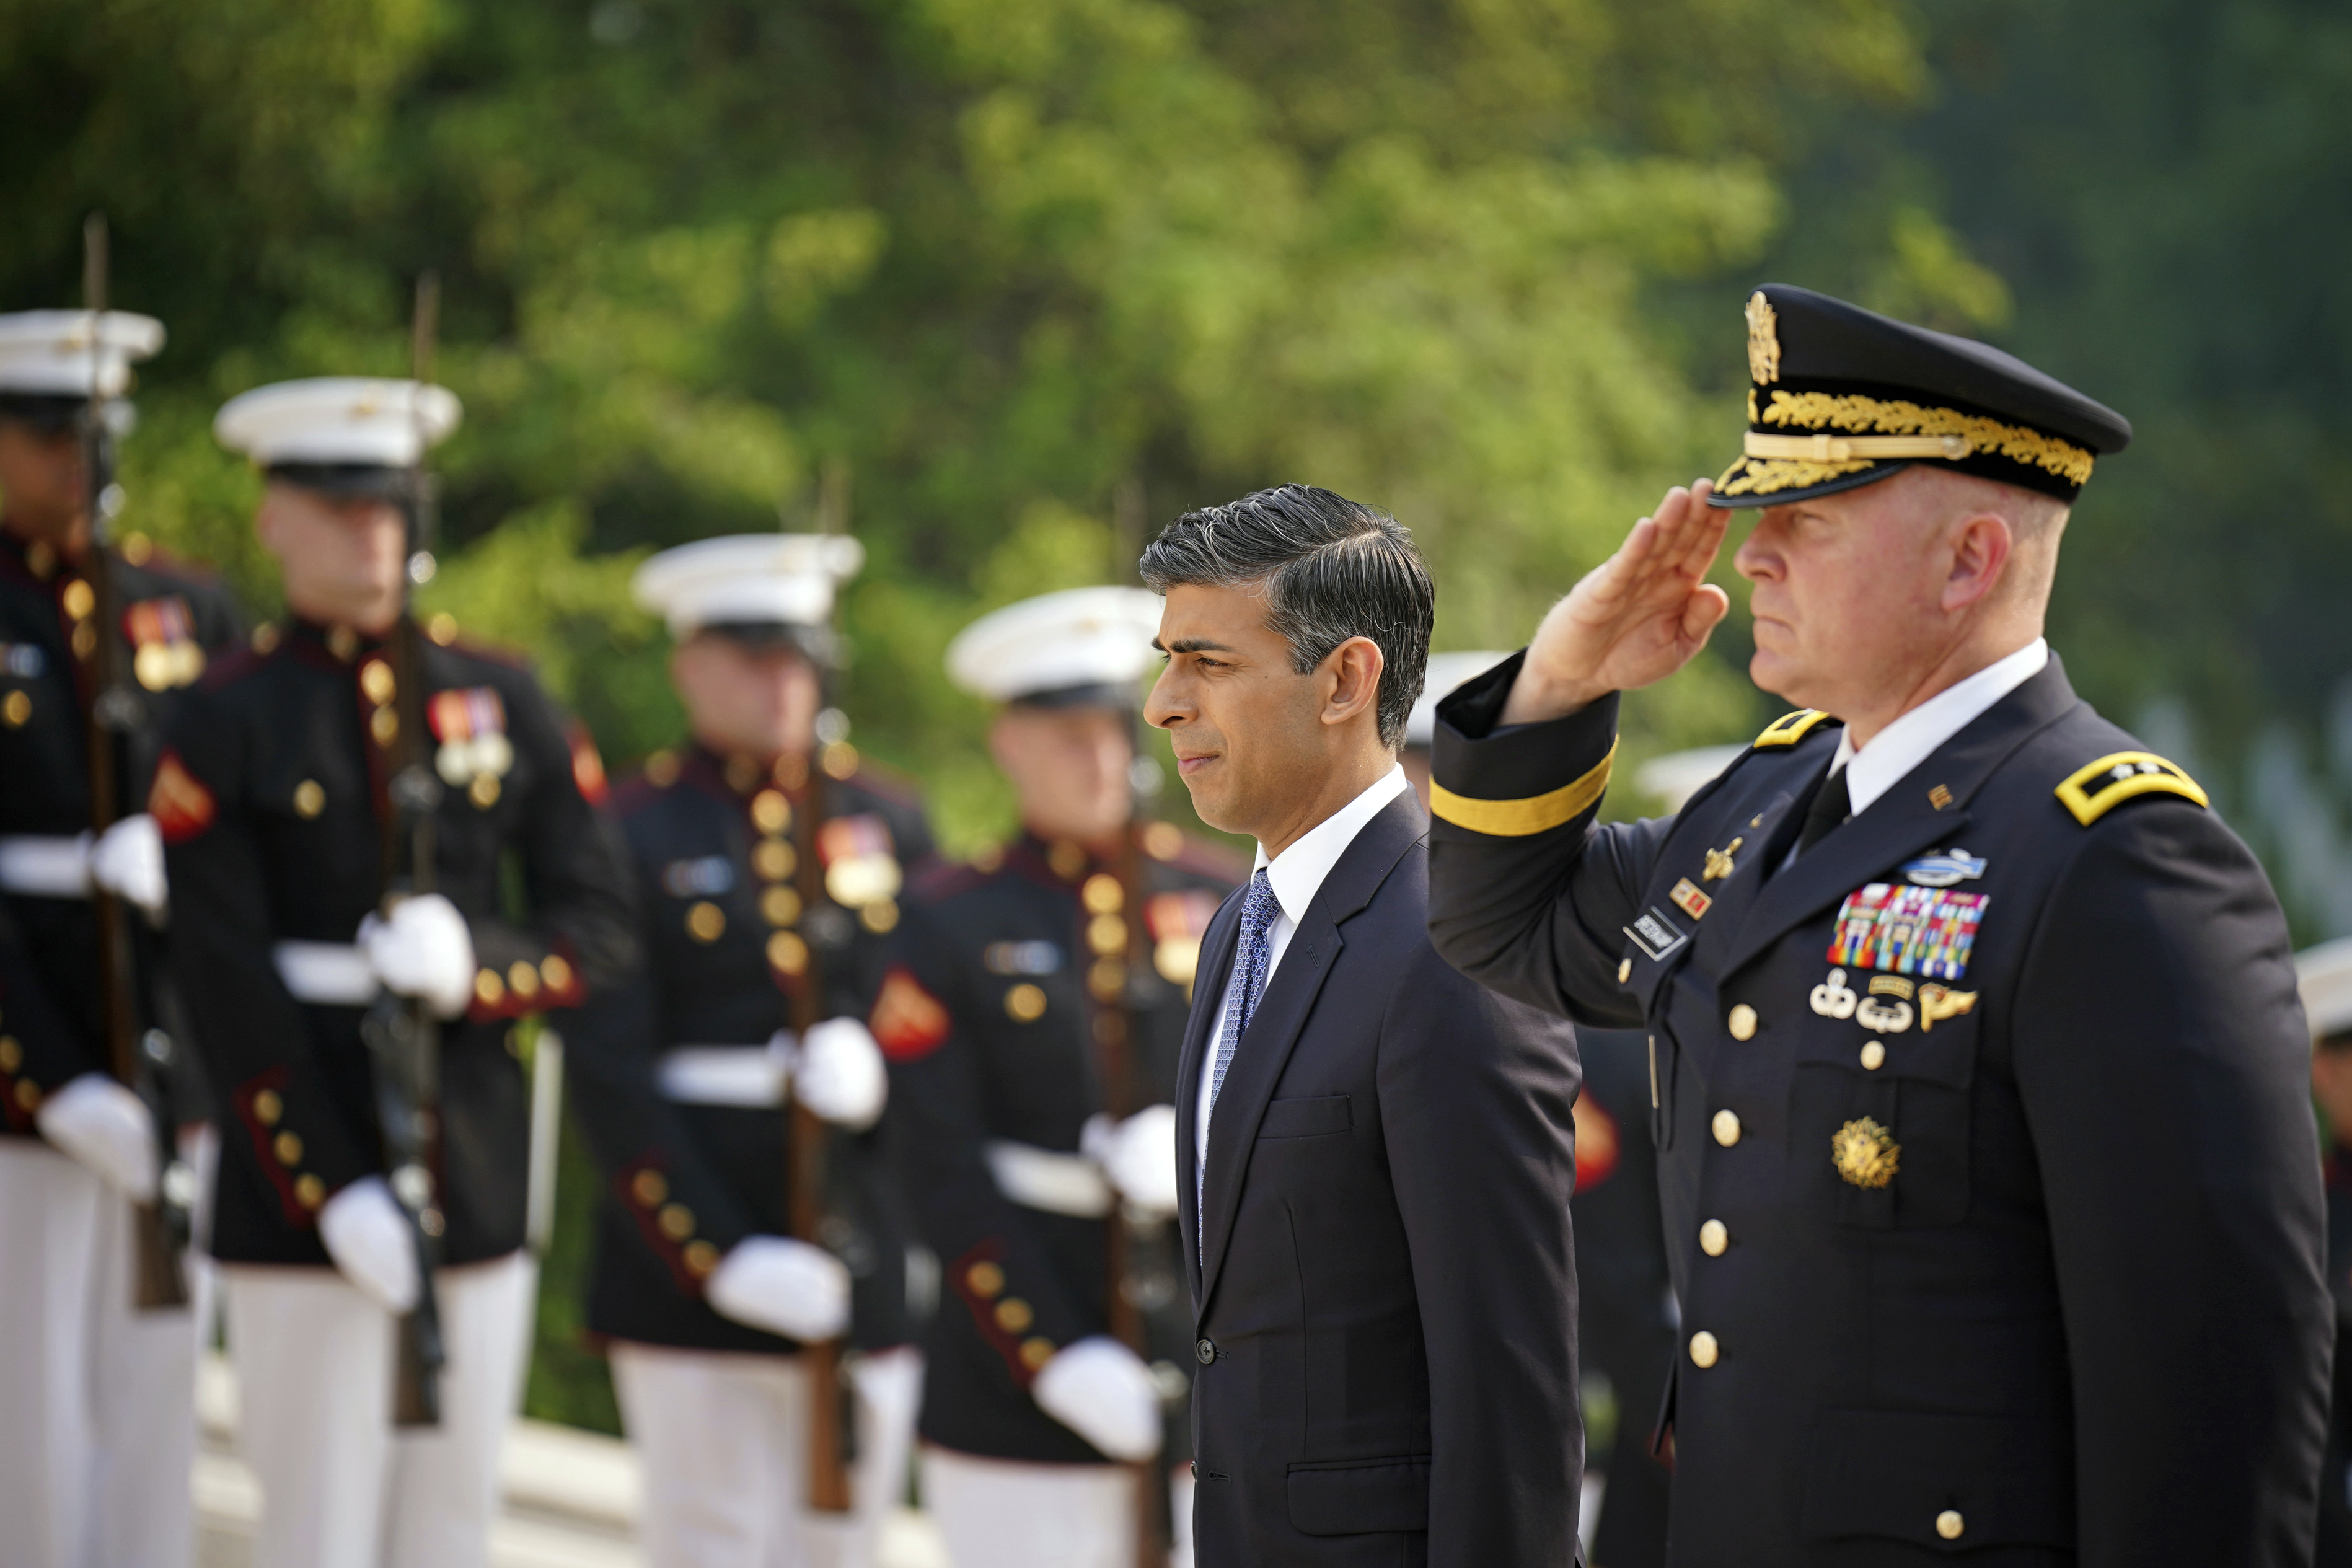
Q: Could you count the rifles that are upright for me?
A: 4